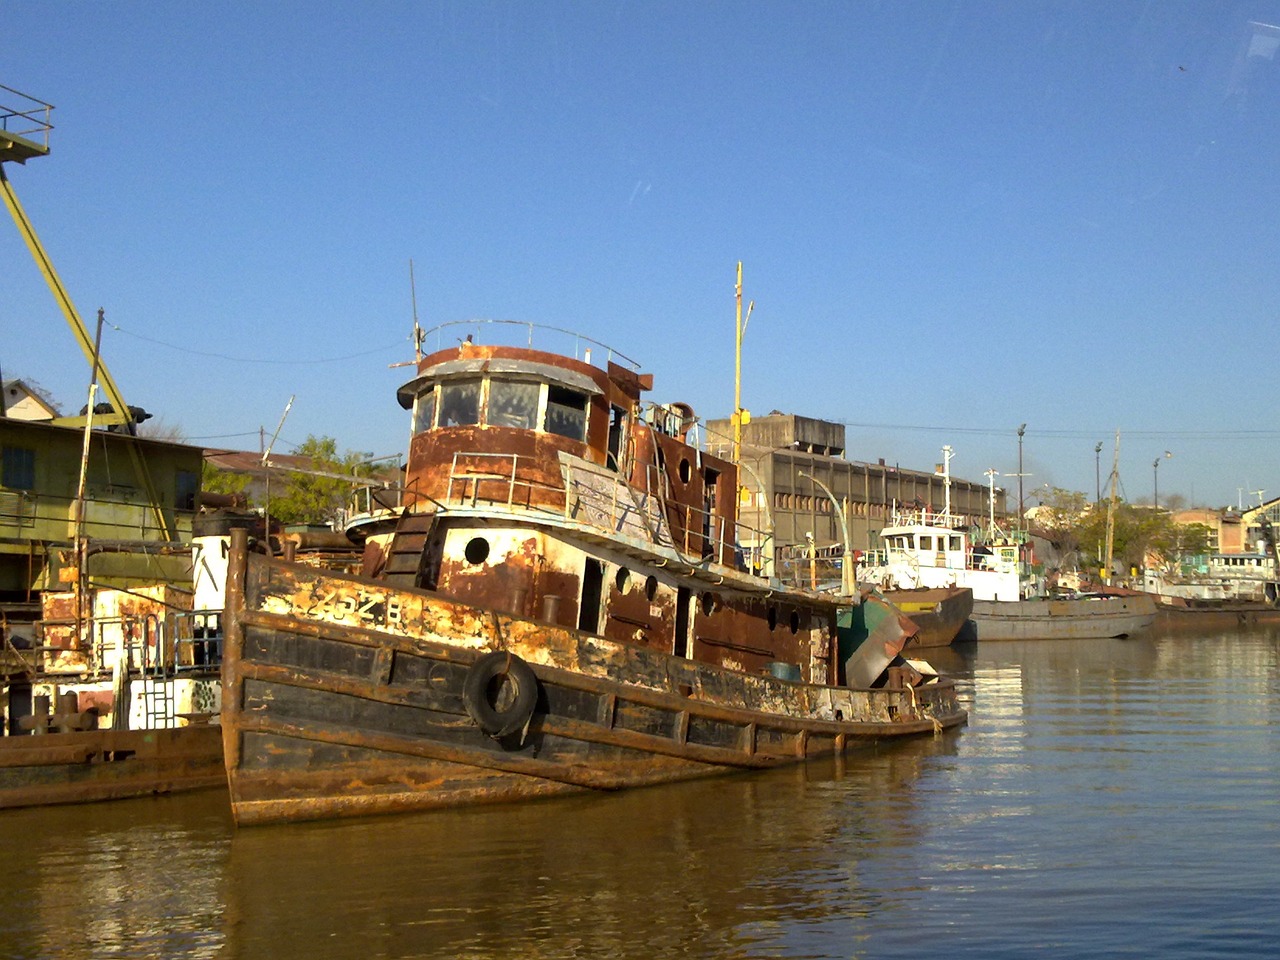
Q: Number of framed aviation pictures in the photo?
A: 0